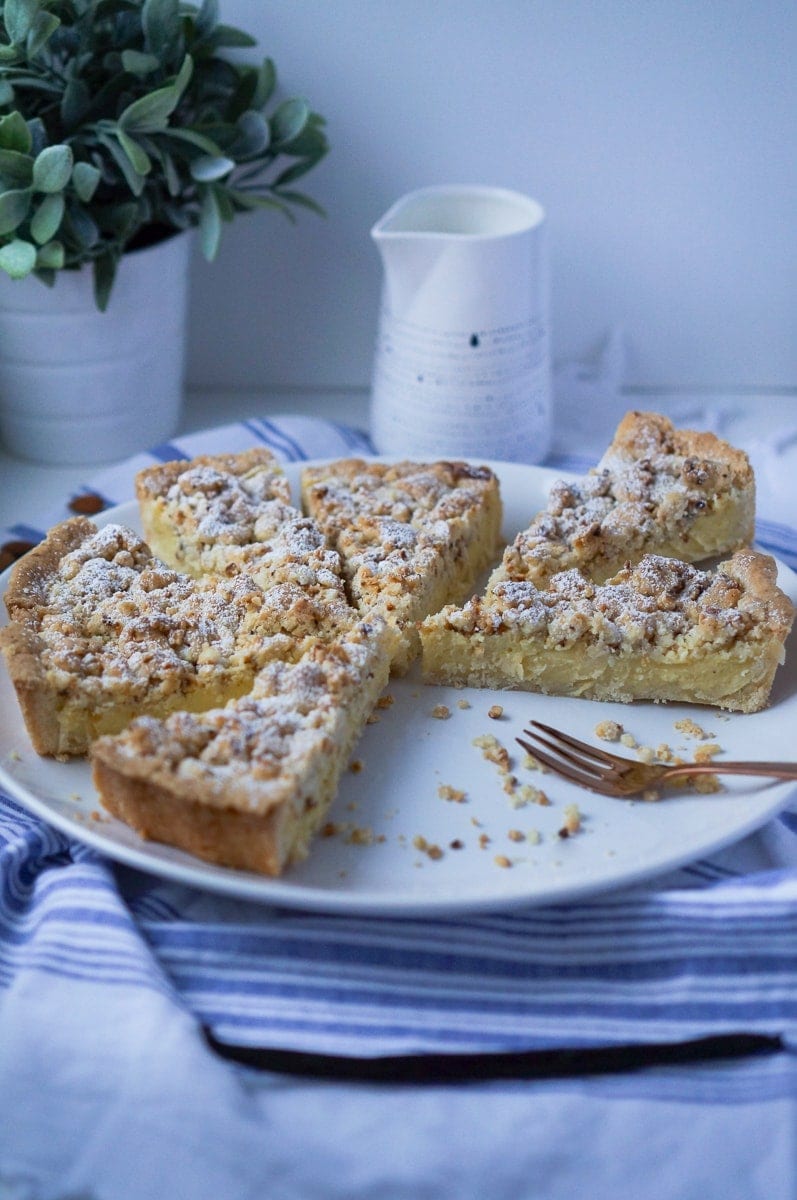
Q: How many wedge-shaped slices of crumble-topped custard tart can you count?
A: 6